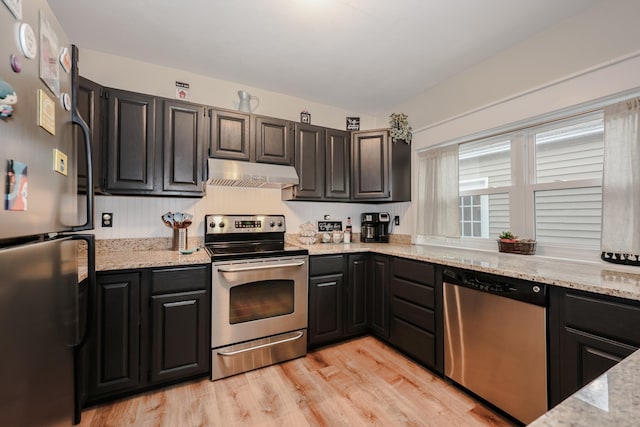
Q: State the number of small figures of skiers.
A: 0